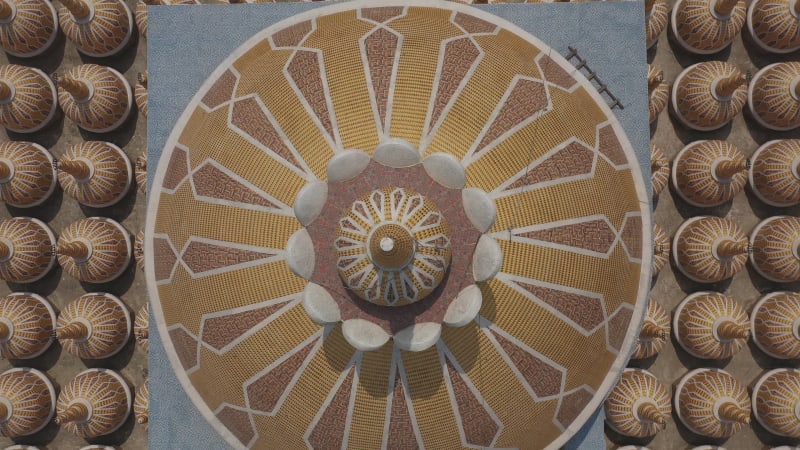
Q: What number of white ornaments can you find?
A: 11